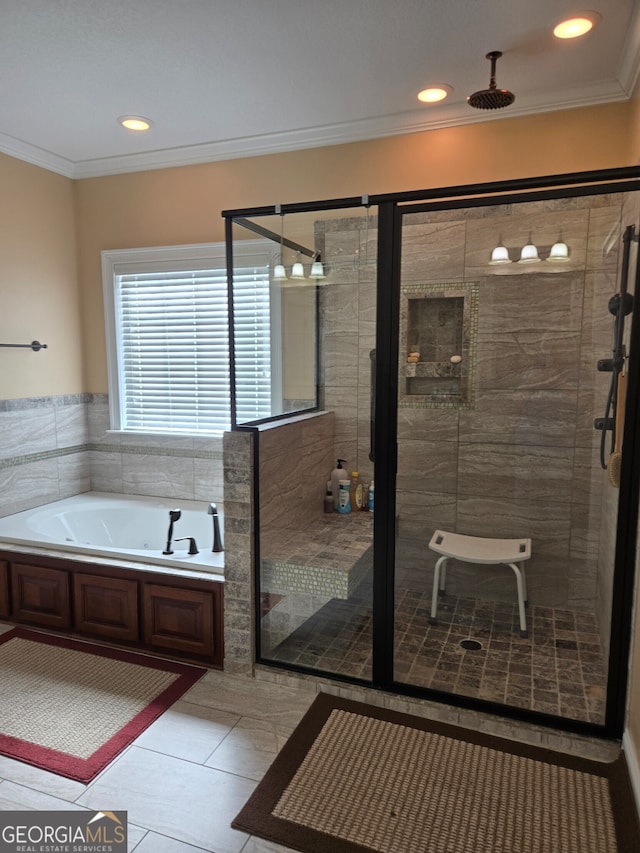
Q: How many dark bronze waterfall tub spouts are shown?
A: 1